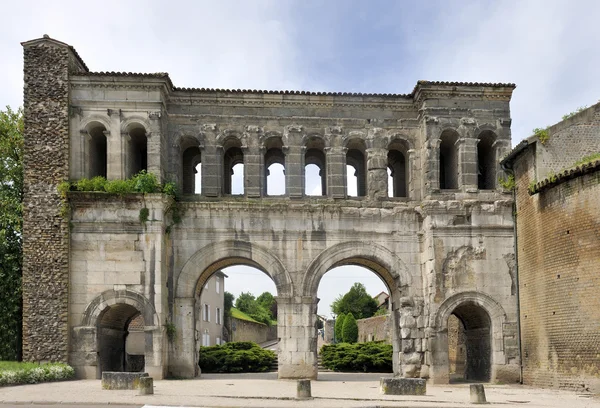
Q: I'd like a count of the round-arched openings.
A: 14